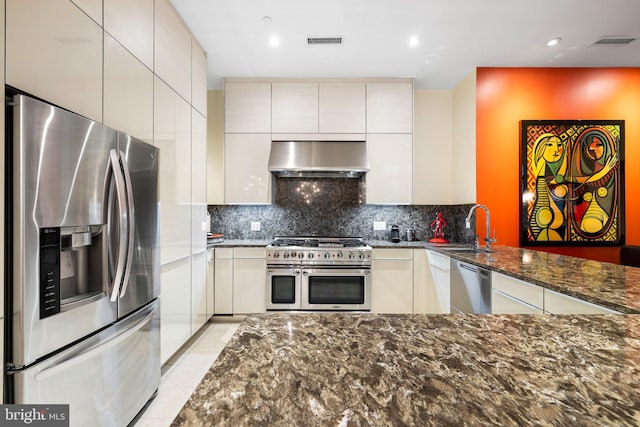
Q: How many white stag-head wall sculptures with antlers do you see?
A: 0